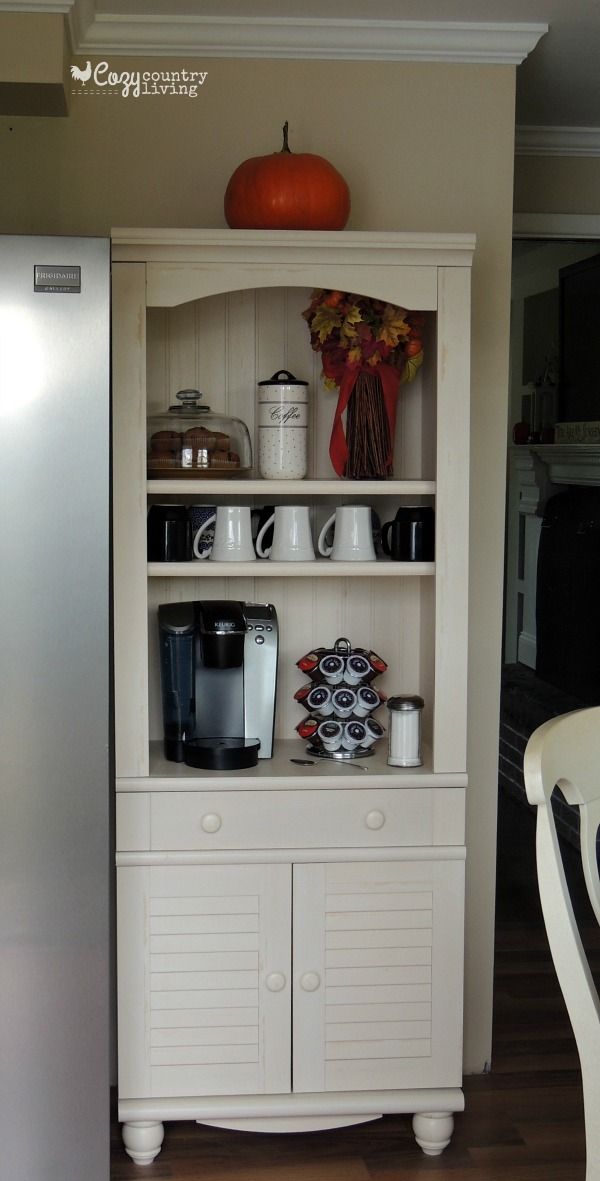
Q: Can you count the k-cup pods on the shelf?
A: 13